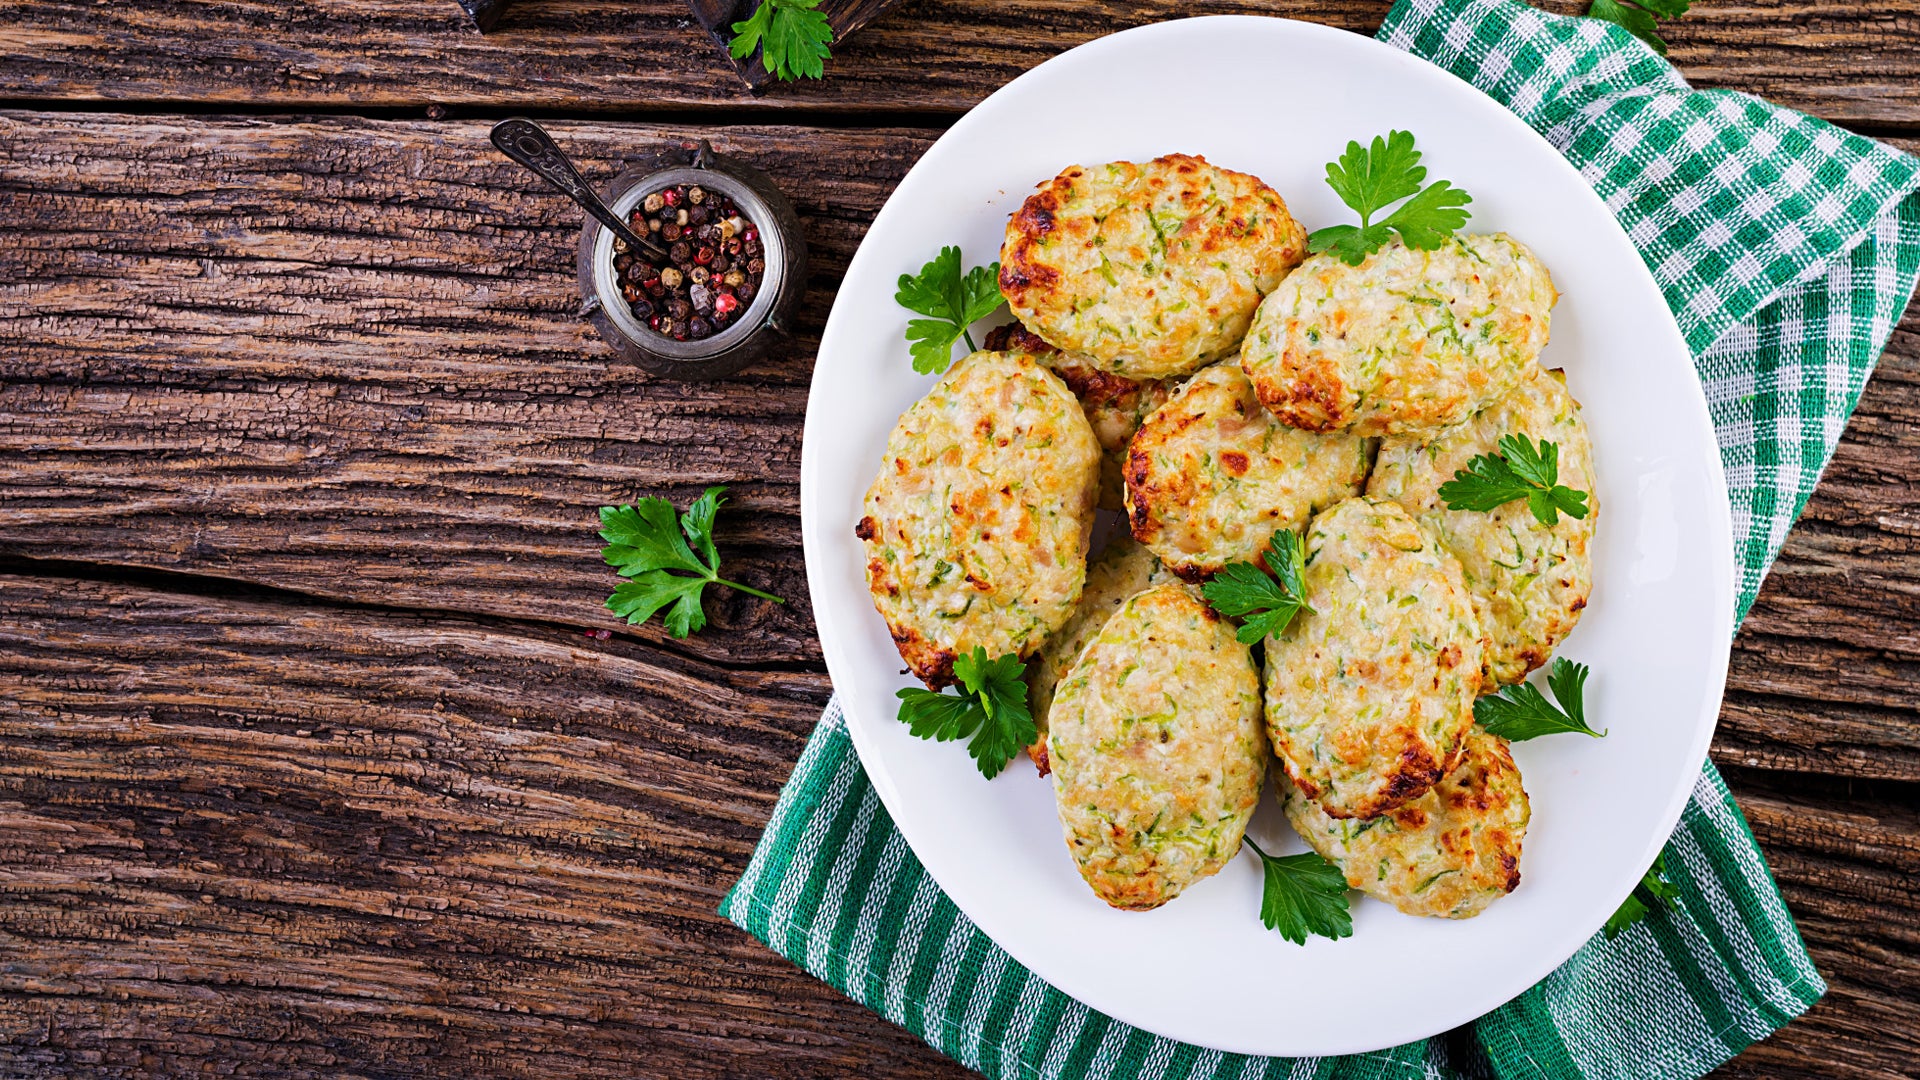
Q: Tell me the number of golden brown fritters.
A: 10